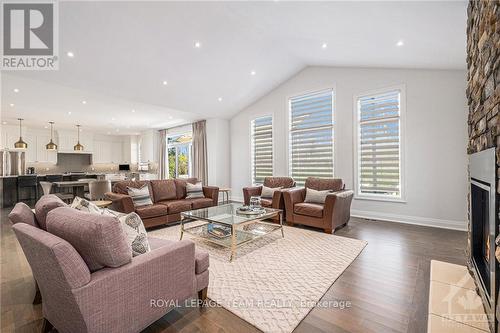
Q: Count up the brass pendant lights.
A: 3